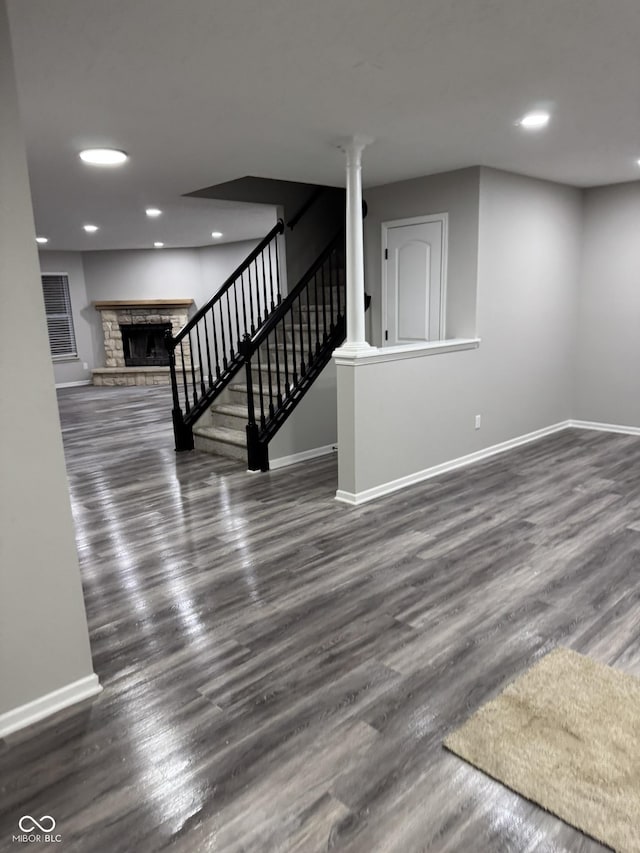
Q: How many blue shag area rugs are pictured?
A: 0